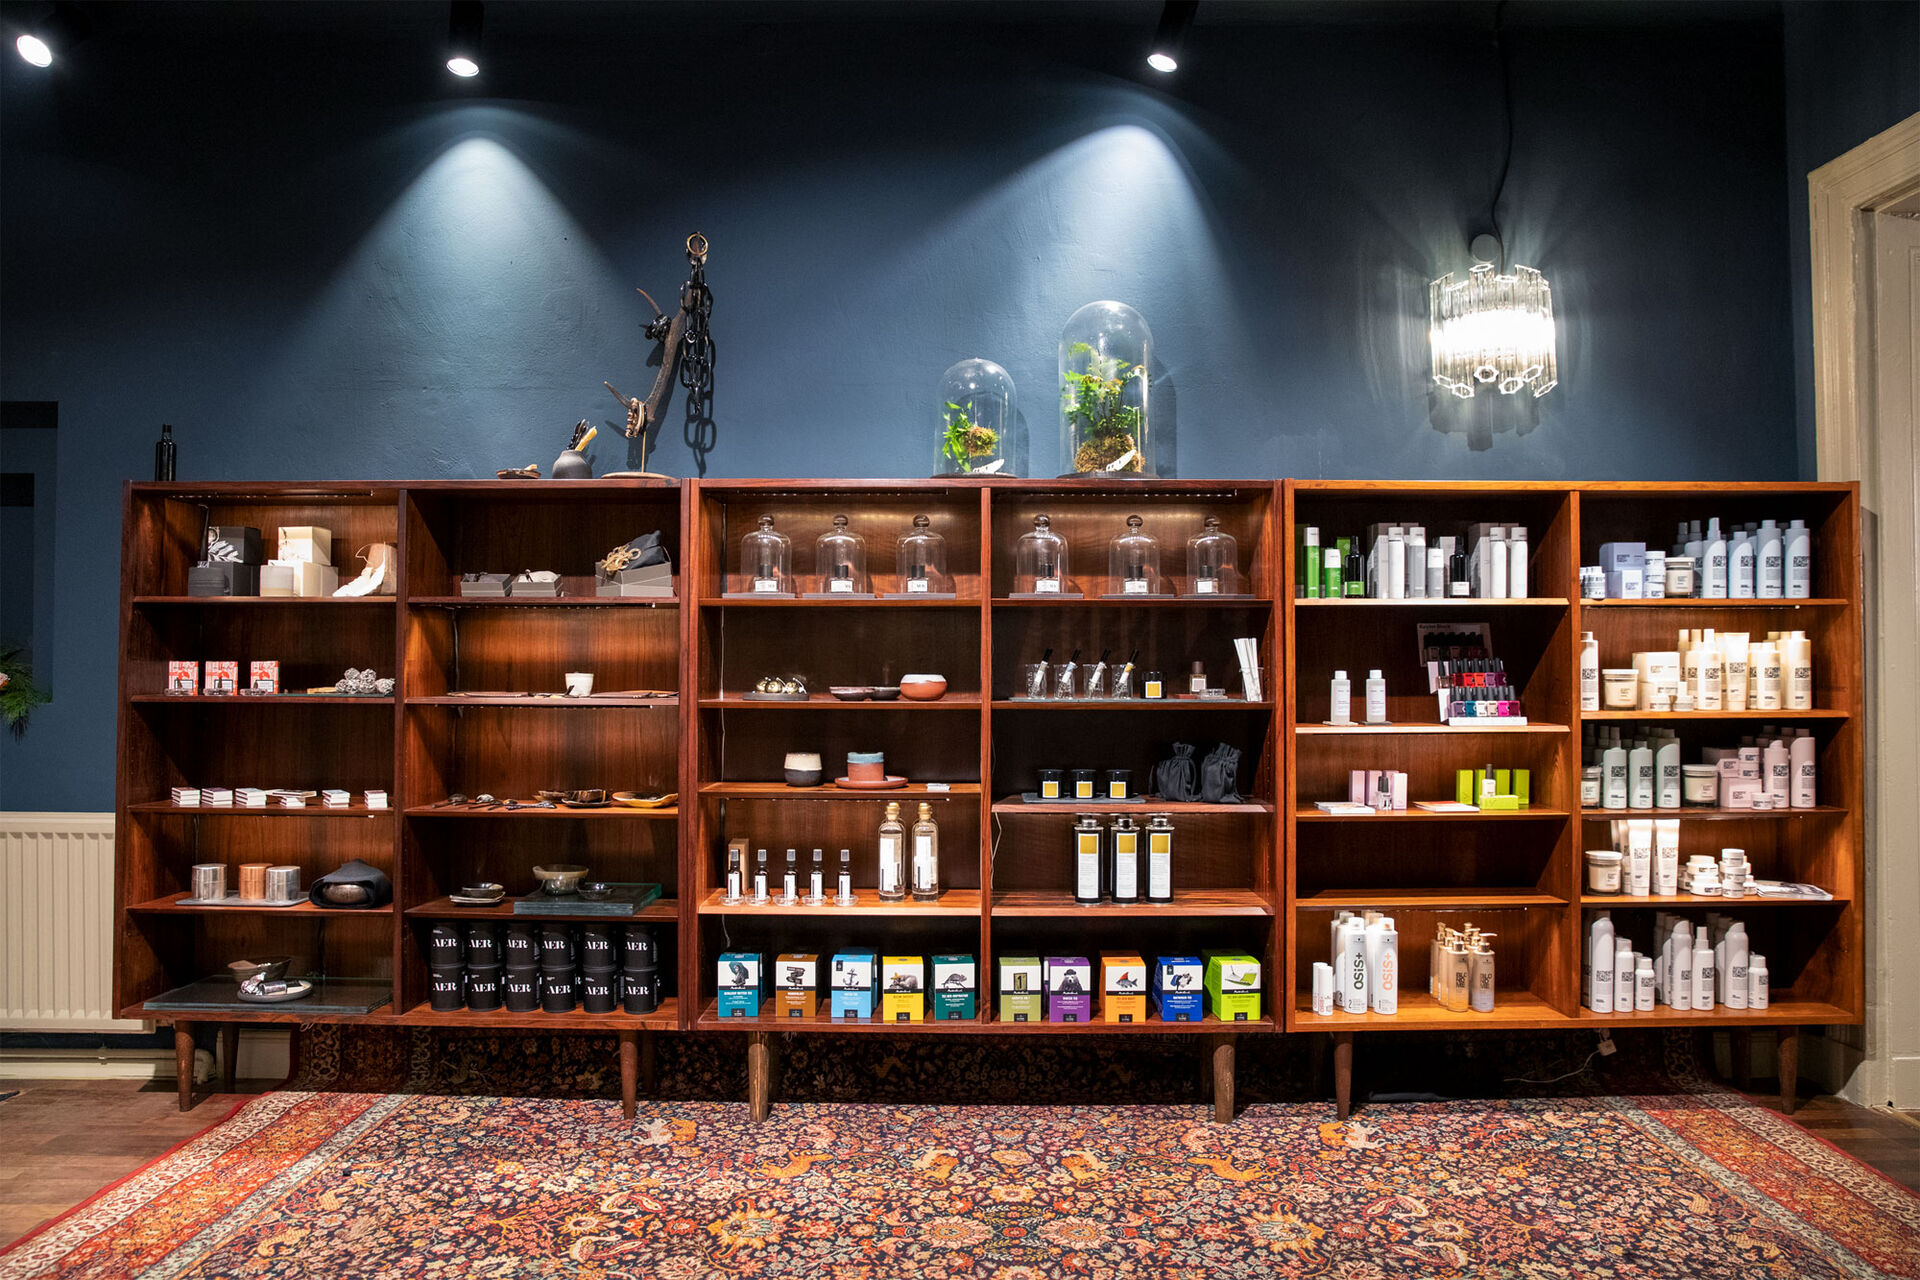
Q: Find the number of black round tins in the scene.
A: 12